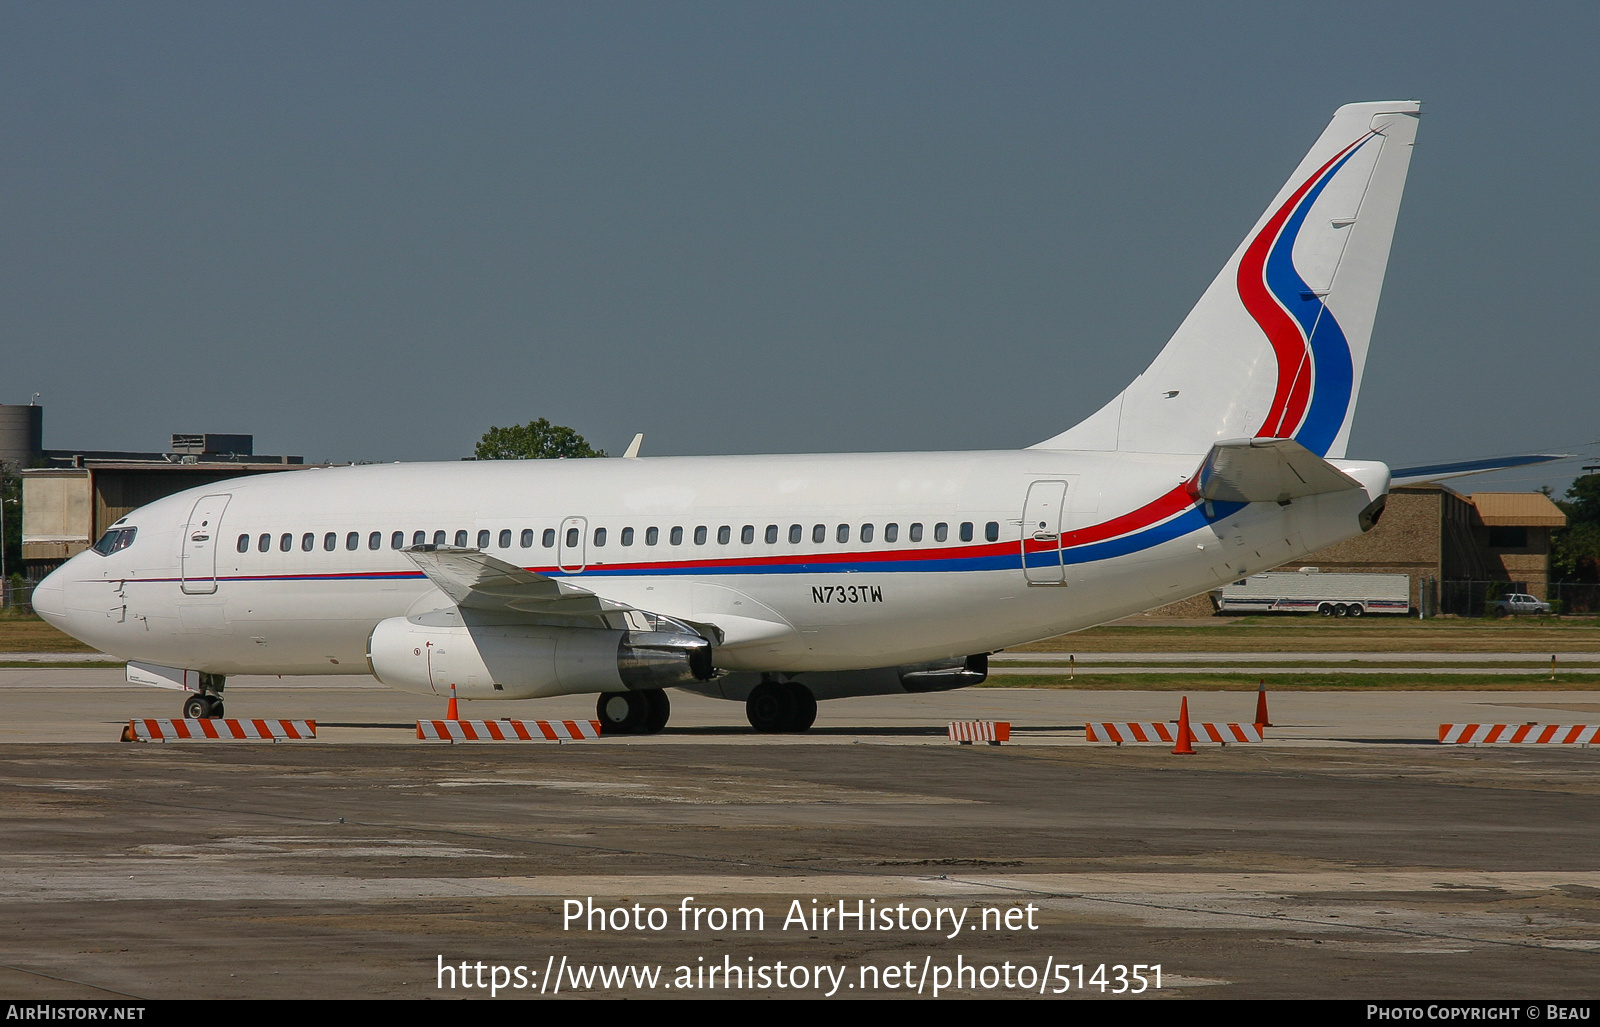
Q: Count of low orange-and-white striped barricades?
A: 5